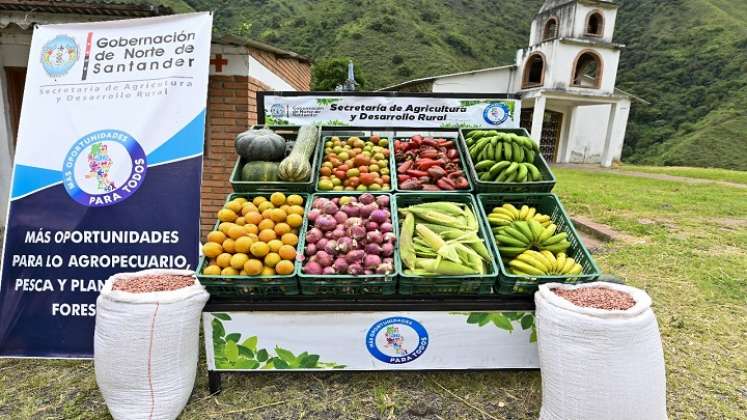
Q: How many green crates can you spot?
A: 8